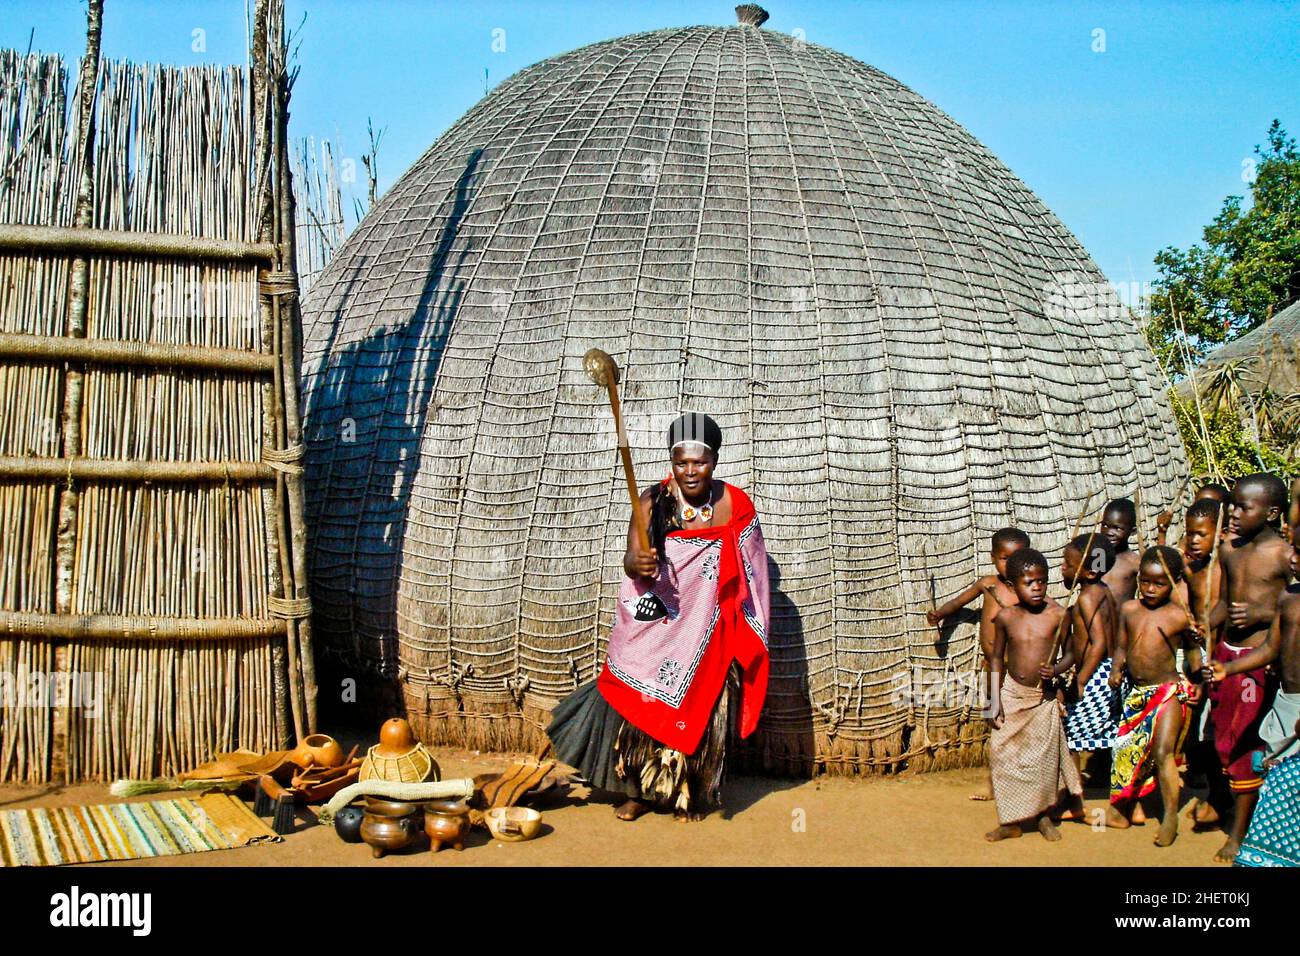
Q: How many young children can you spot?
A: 9